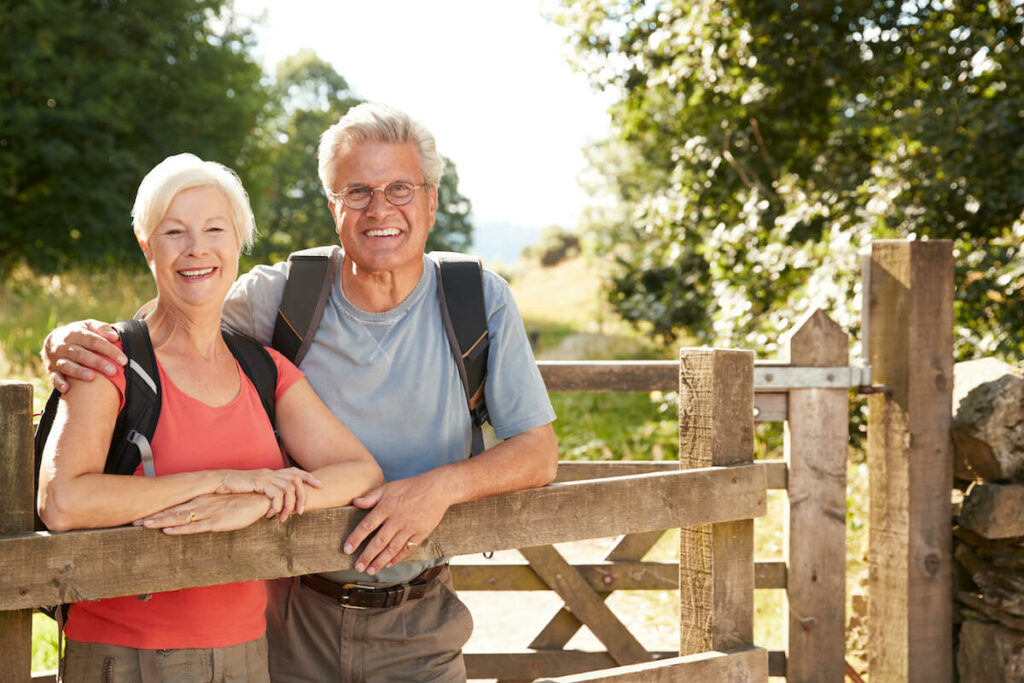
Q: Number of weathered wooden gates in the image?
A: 1